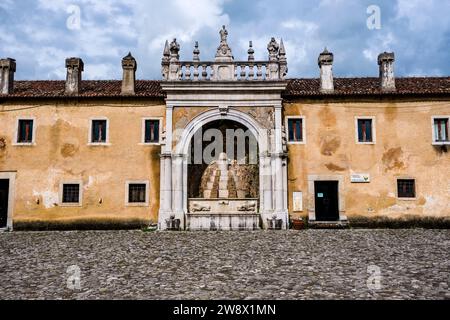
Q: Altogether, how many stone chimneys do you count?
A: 5